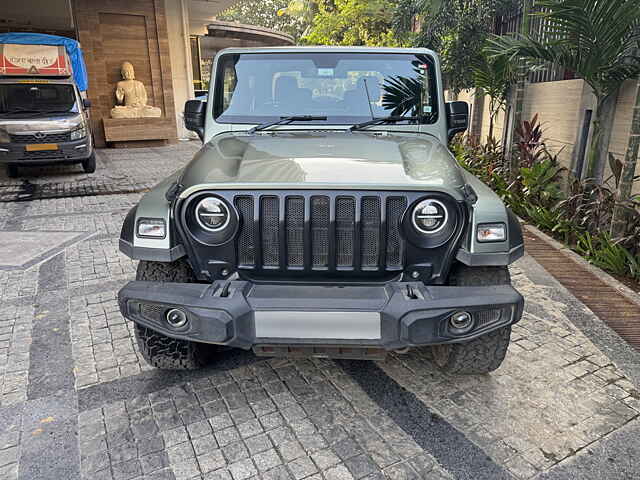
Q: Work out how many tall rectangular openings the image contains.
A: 7